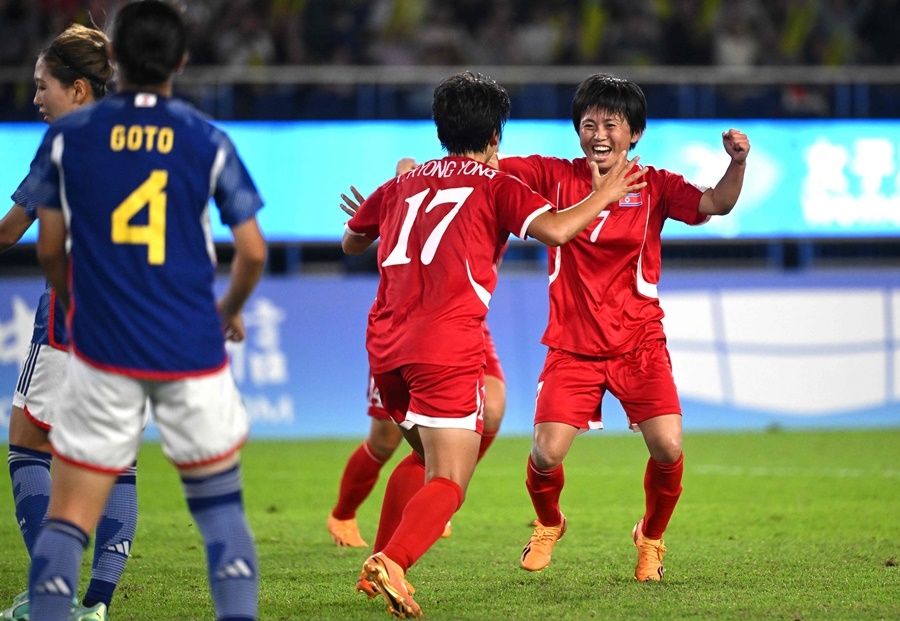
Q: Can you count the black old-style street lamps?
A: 0